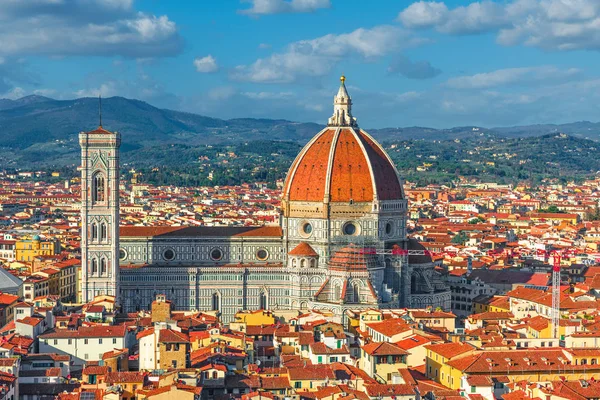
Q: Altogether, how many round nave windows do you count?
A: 4